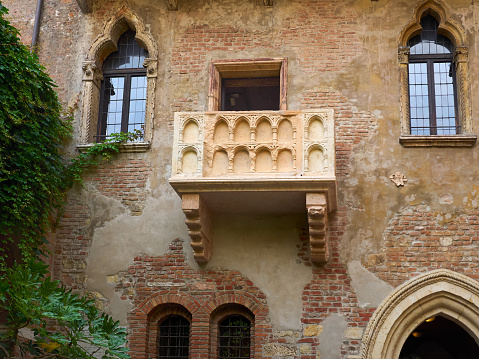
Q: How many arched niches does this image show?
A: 12